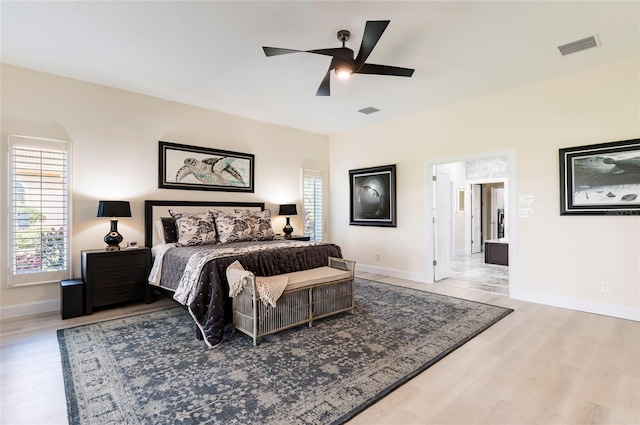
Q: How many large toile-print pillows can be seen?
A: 3